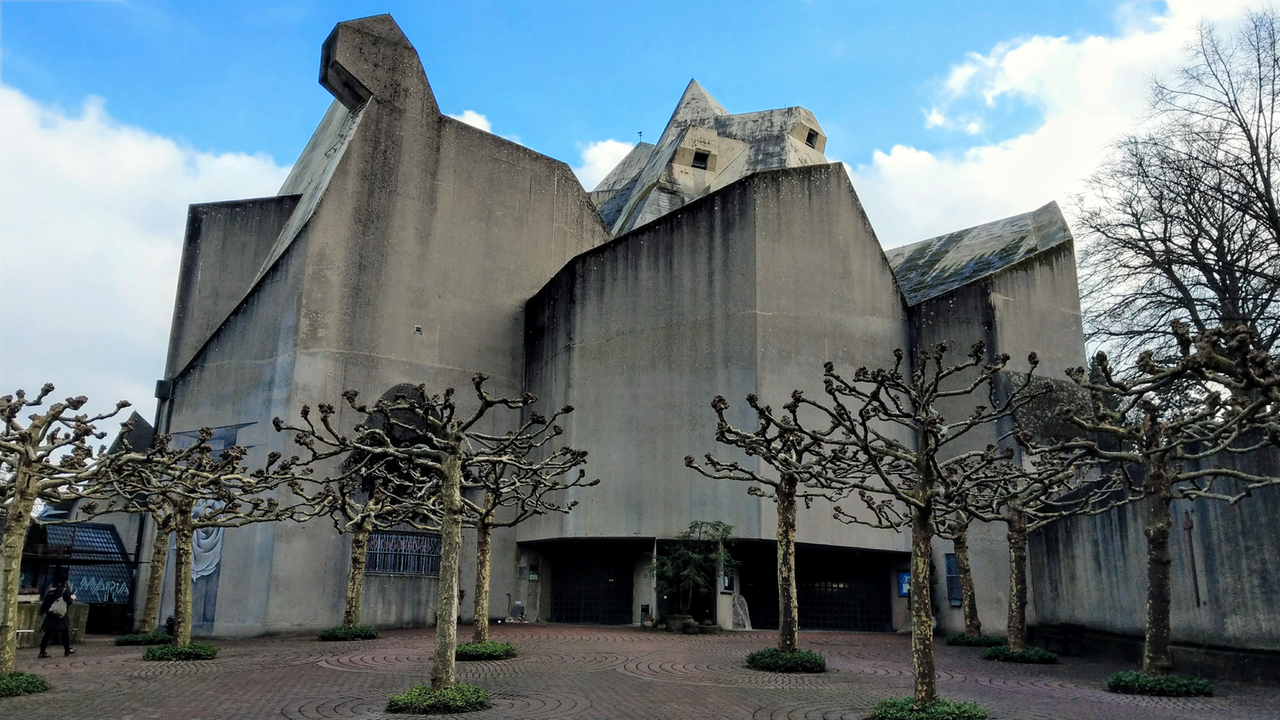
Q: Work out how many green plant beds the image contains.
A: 11